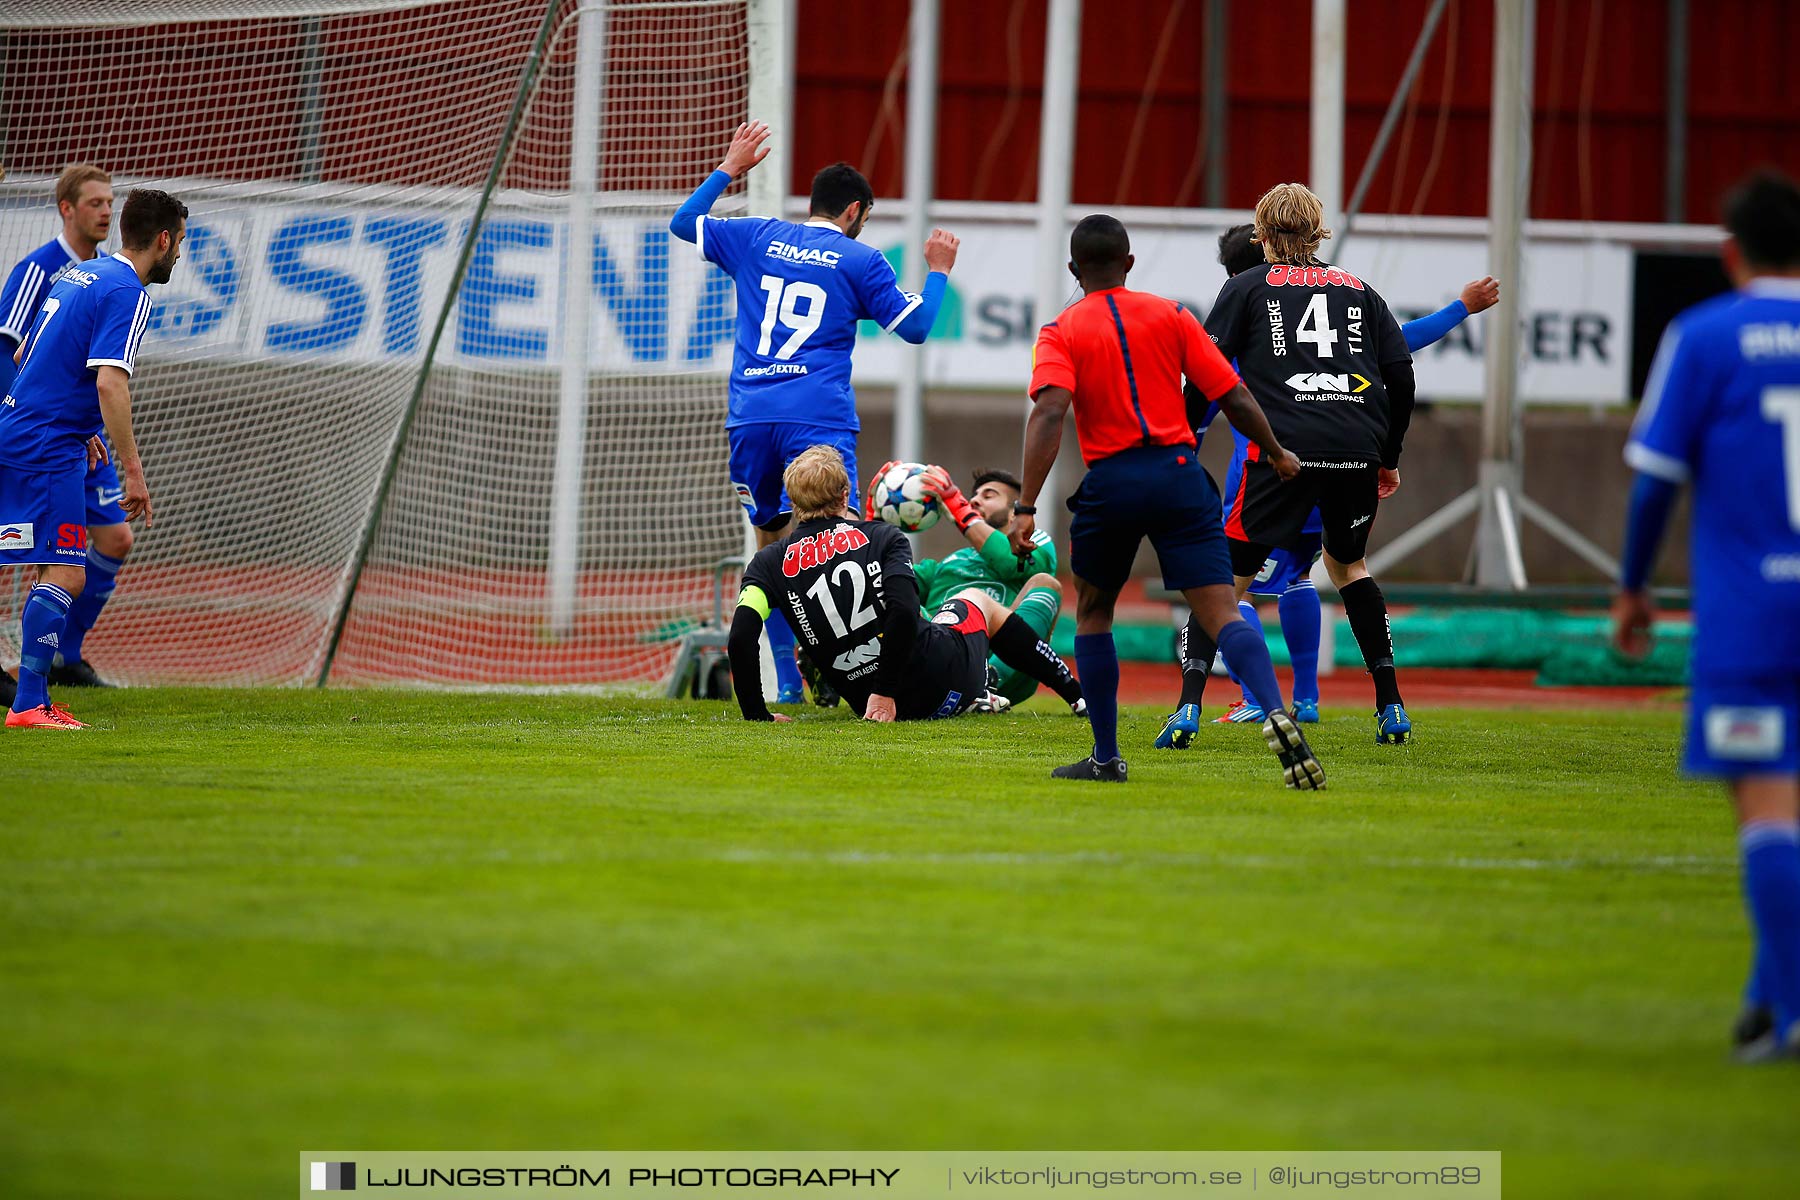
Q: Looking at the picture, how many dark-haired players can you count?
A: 5